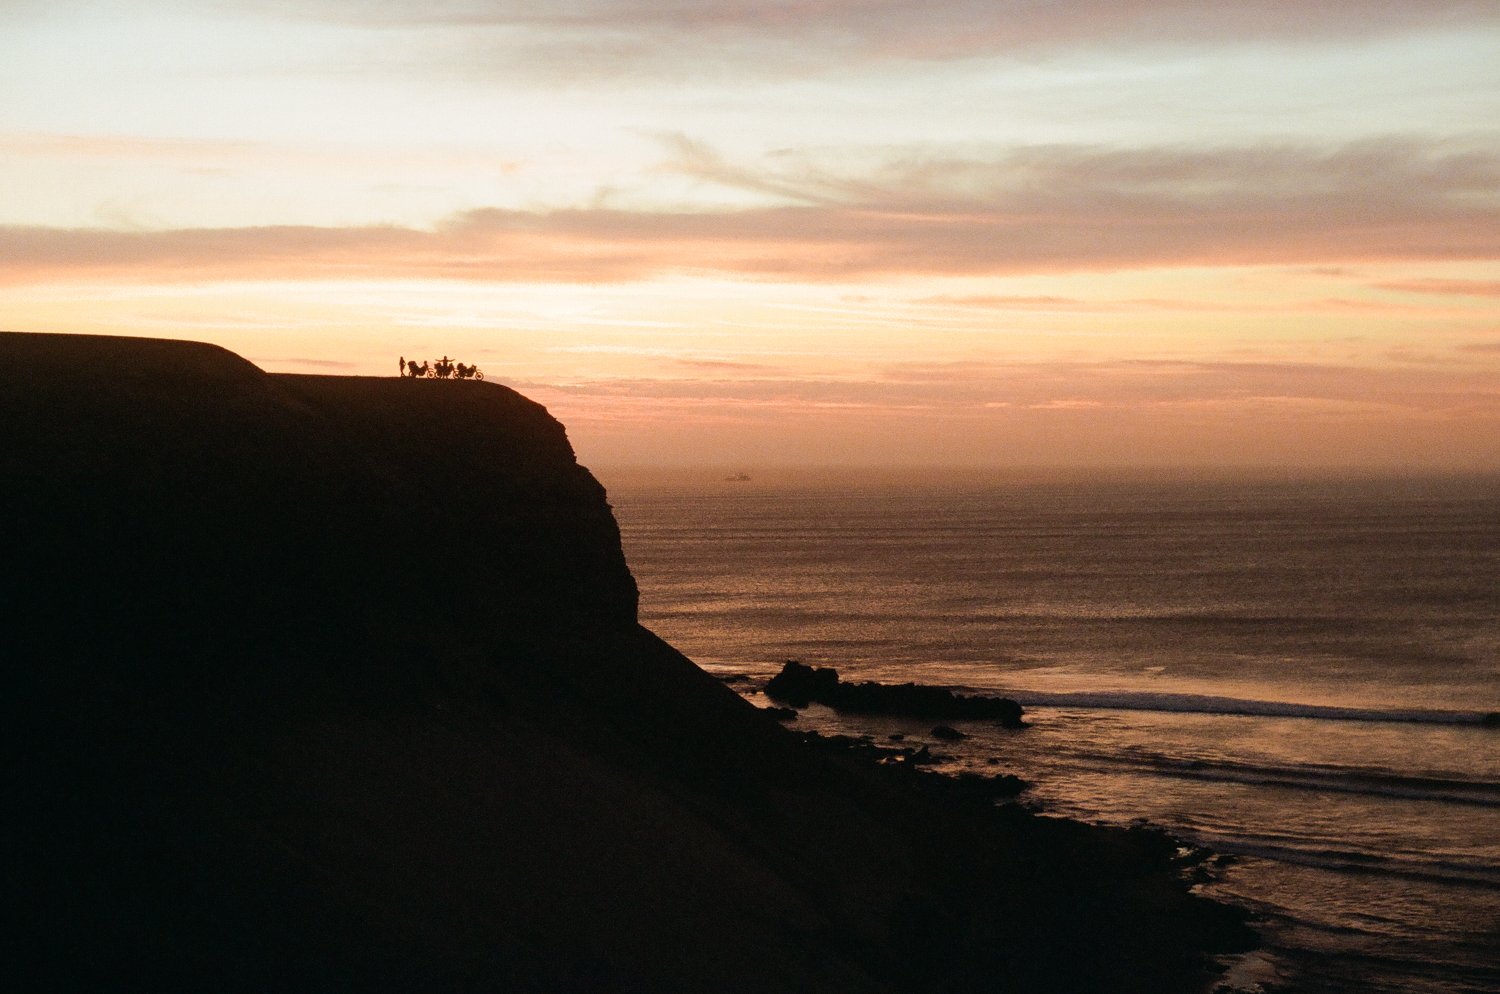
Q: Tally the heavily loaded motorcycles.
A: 3